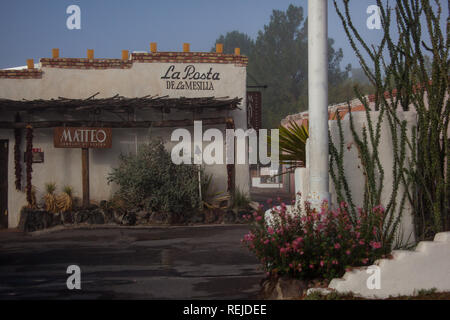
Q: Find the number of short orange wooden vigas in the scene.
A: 8